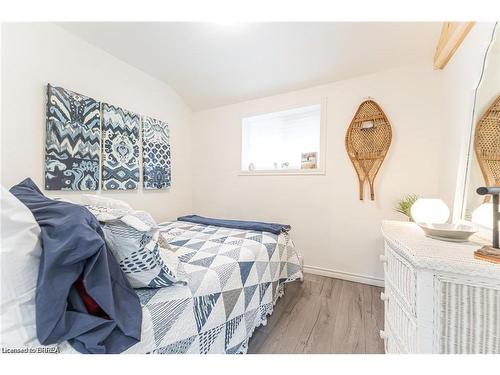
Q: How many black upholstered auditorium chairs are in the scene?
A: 0